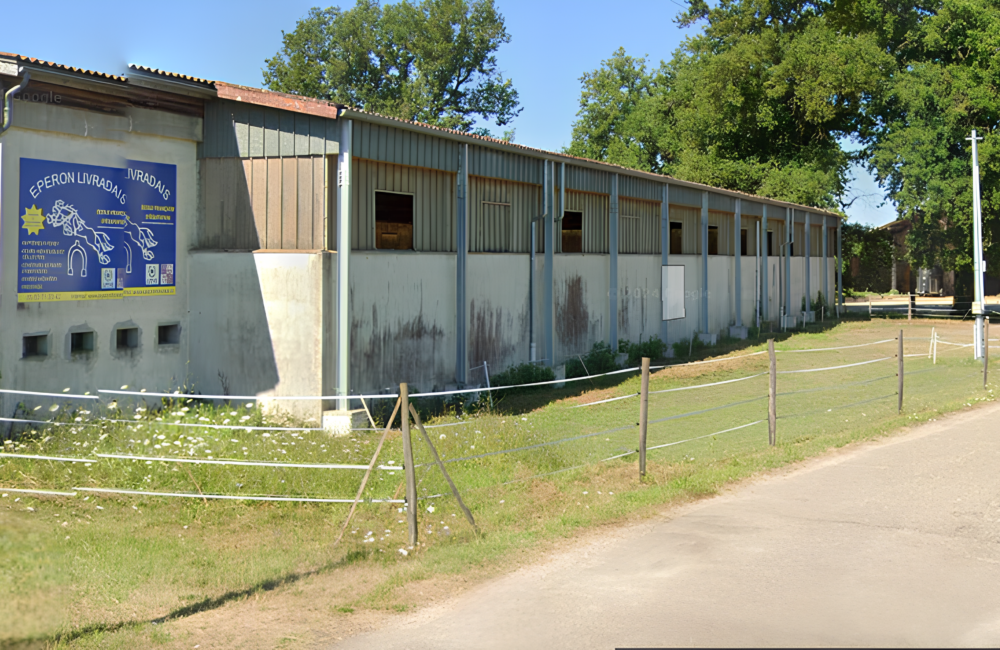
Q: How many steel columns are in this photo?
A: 12